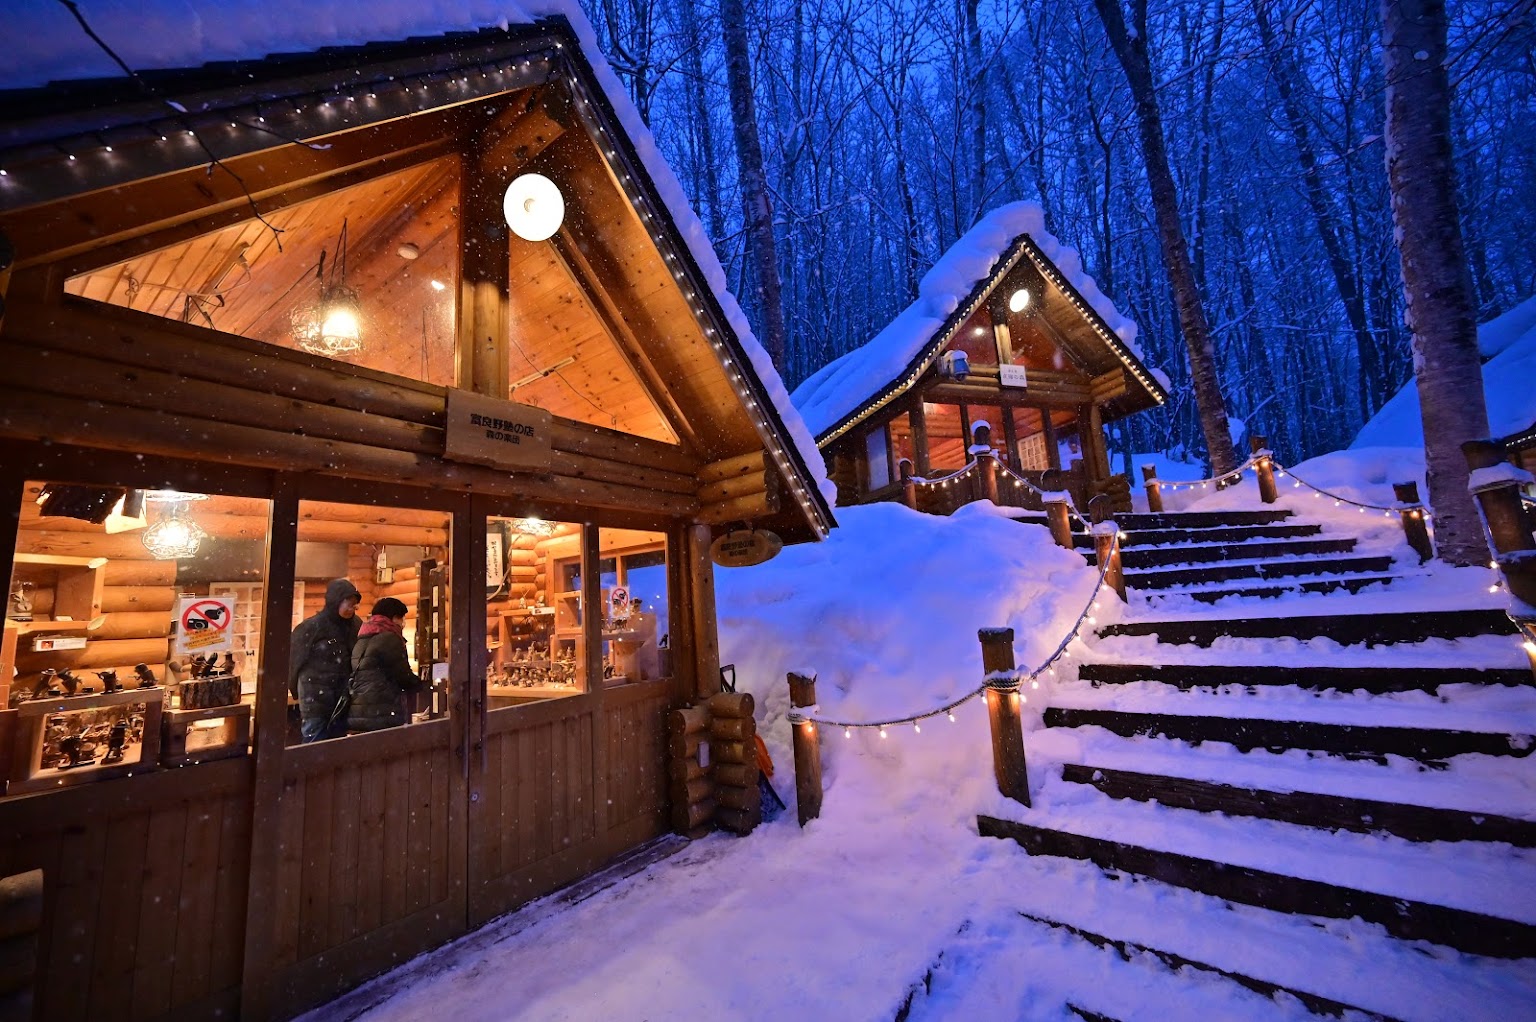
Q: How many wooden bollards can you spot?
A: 11